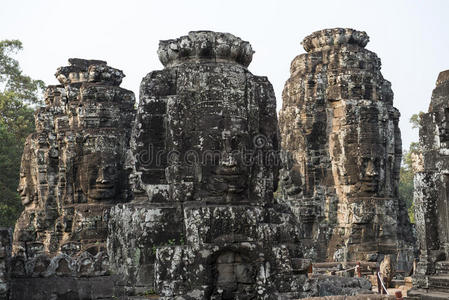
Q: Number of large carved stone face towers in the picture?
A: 3